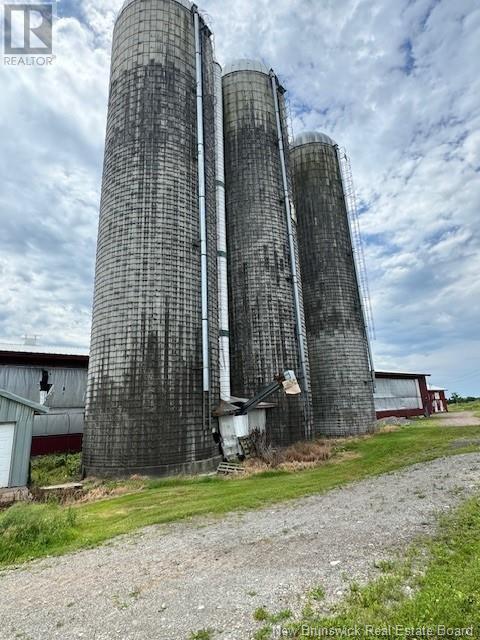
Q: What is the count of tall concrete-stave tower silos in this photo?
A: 3